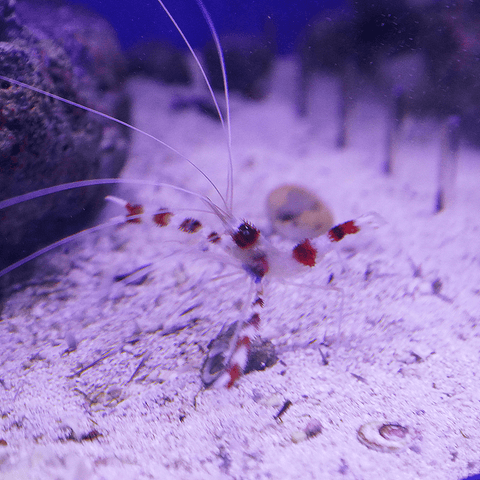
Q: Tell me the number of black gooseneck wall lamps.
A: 0